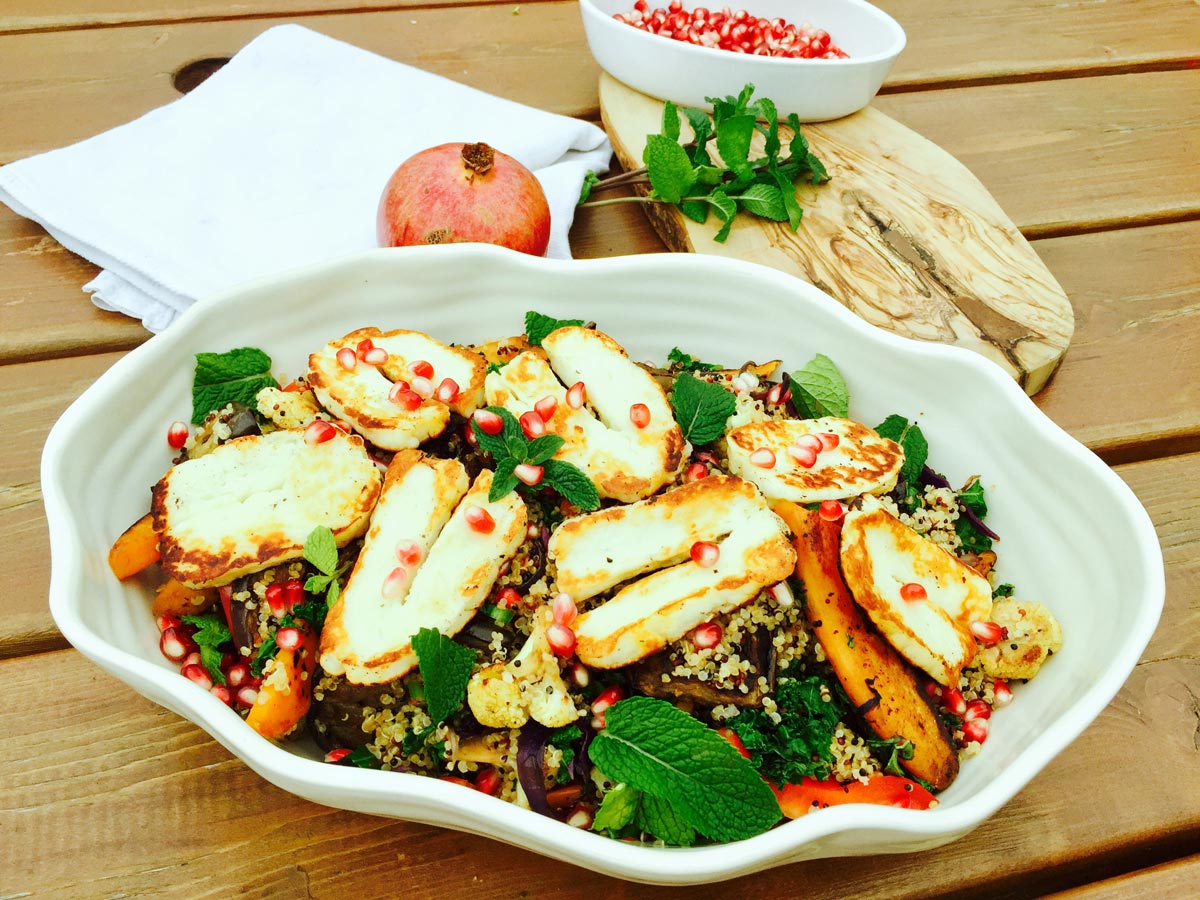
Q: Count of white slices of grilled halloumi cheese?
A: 7